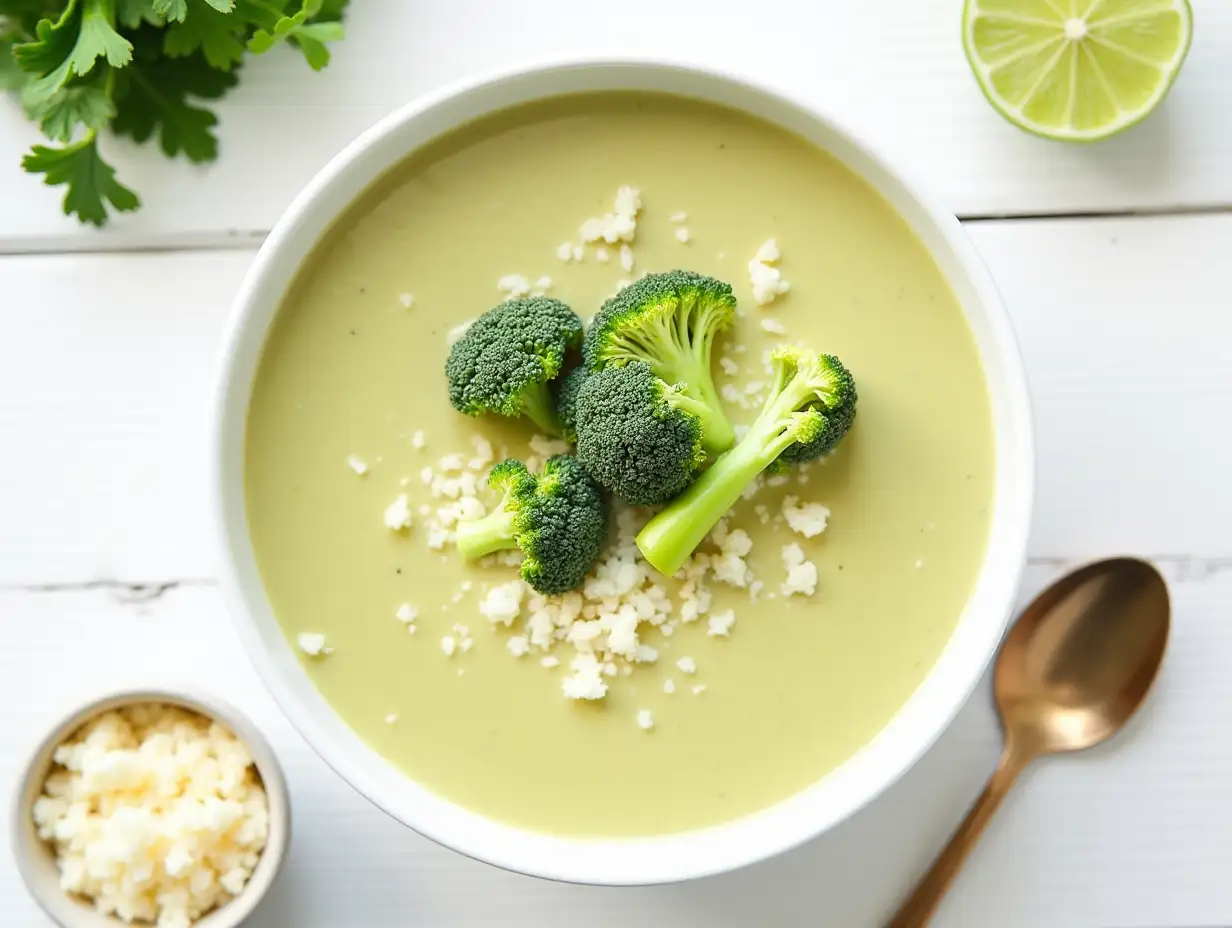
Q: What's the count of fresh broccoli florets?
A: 5